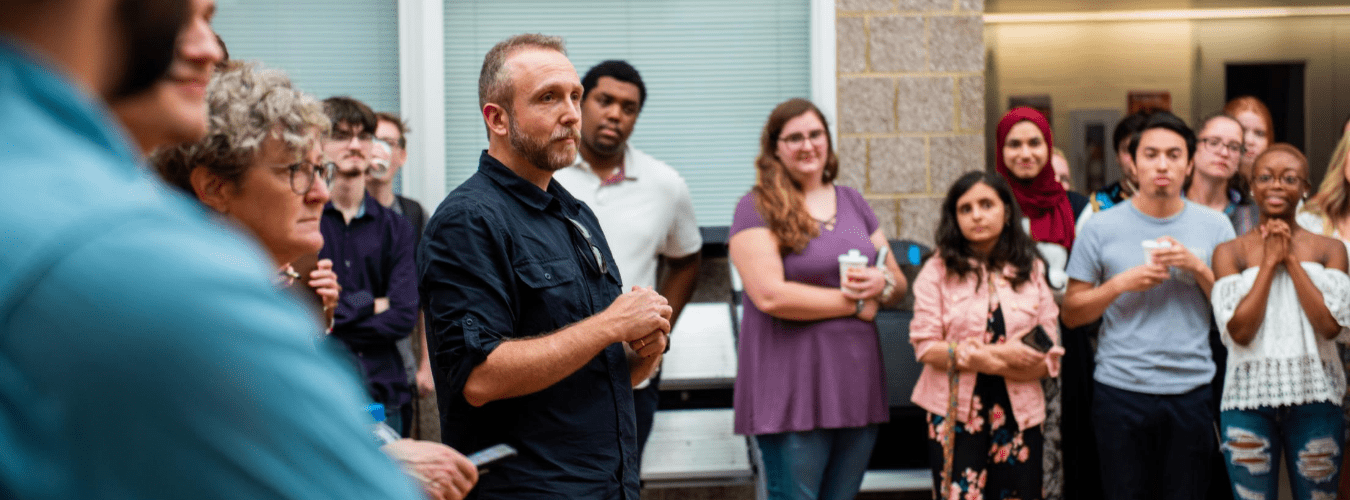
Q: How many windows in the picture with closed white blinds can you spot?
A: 2